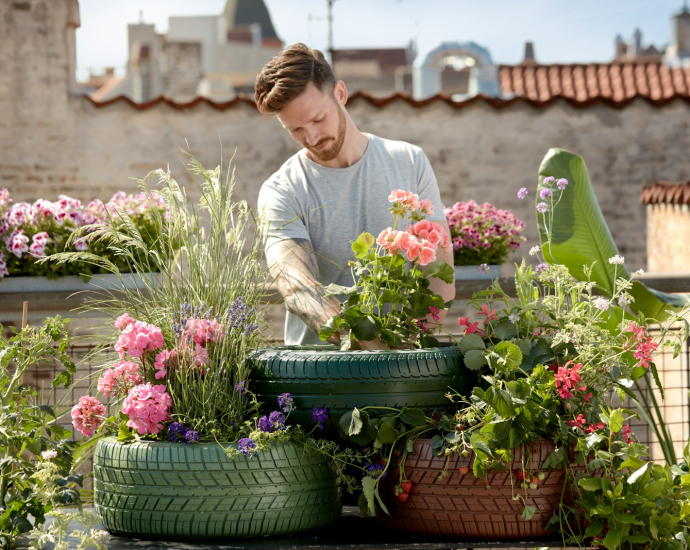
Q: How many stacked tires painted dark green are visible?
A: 1